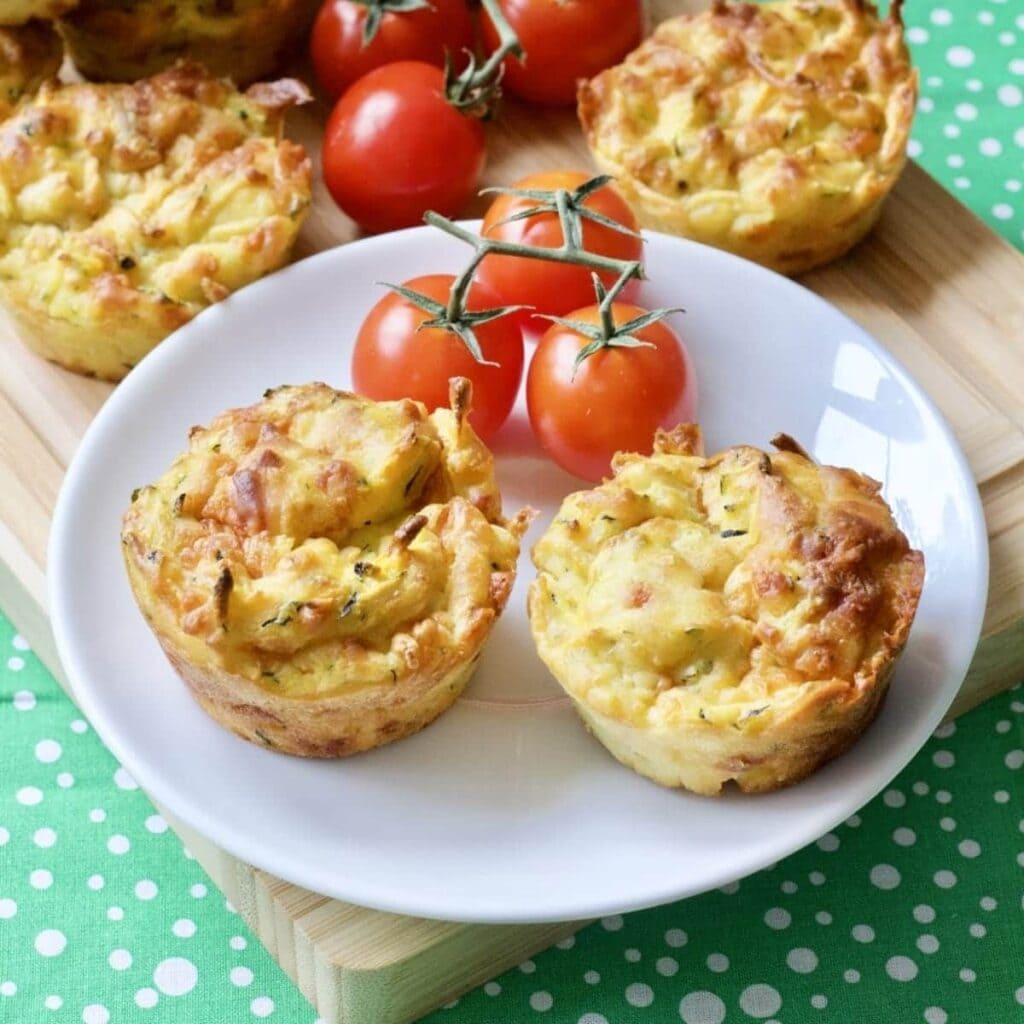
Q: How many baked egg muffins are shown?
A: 6